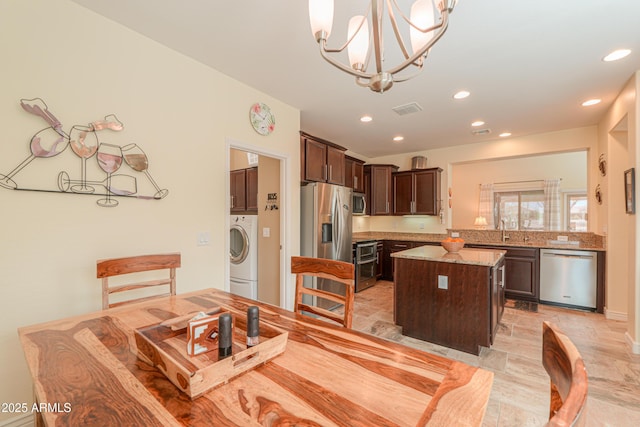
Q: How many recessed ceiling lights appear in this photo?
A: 7